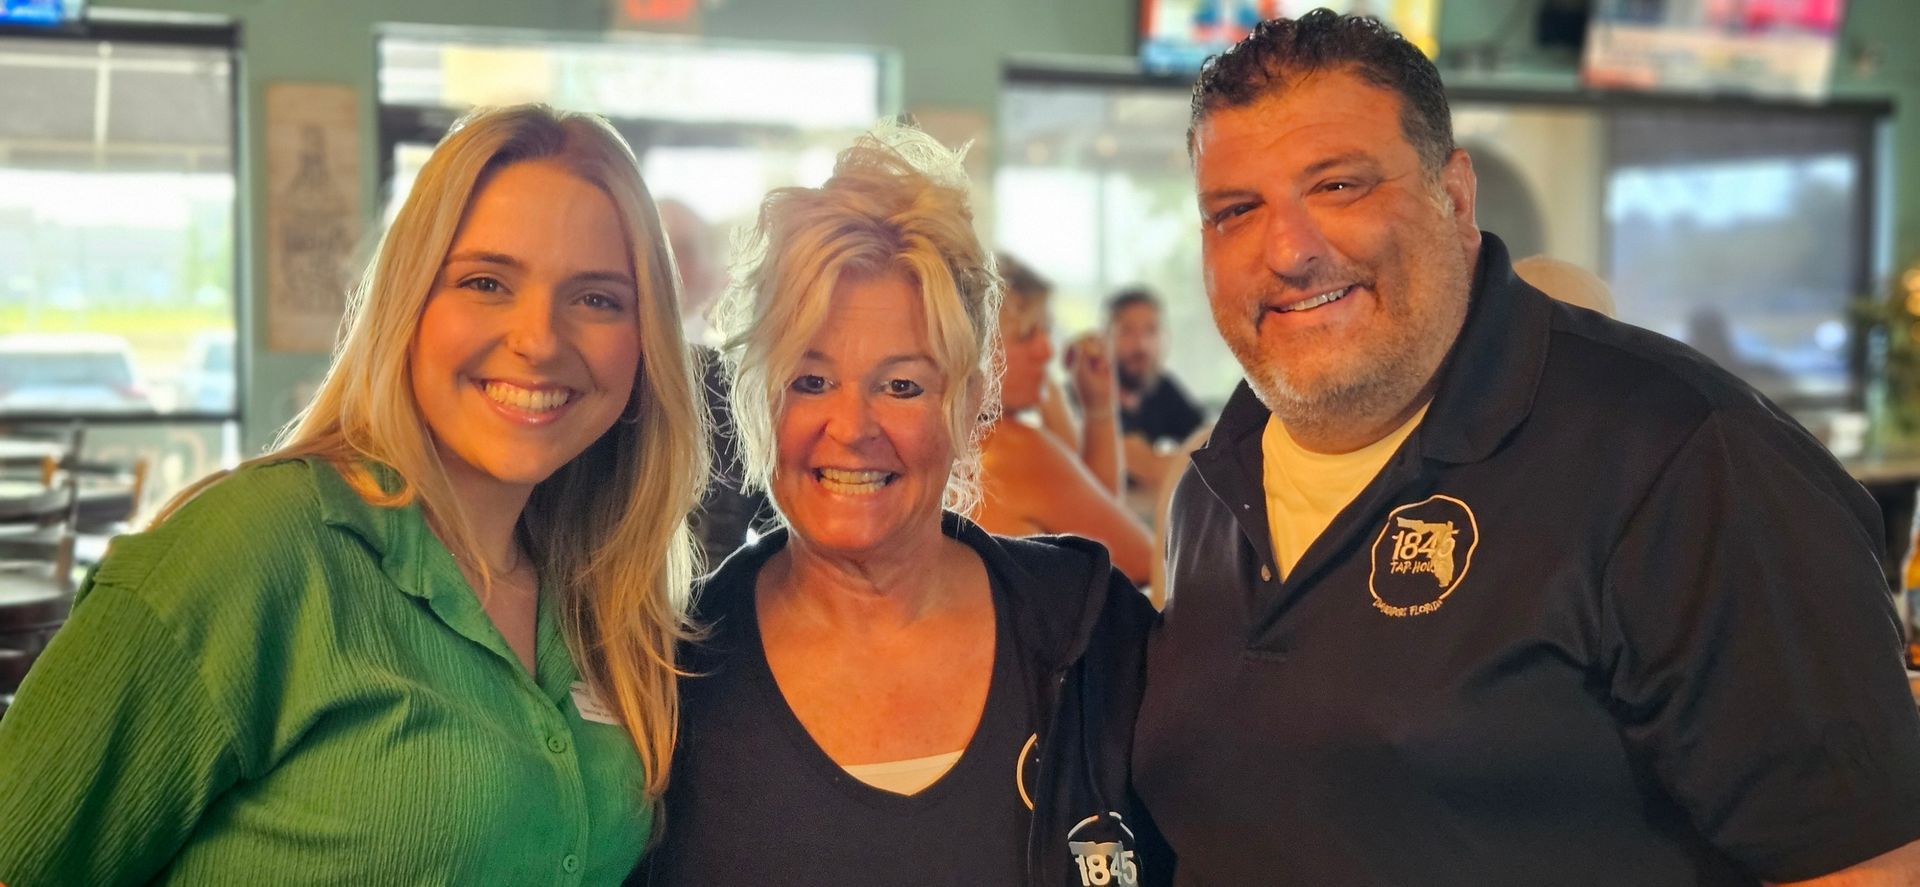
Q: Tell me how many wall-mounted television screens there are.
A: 3